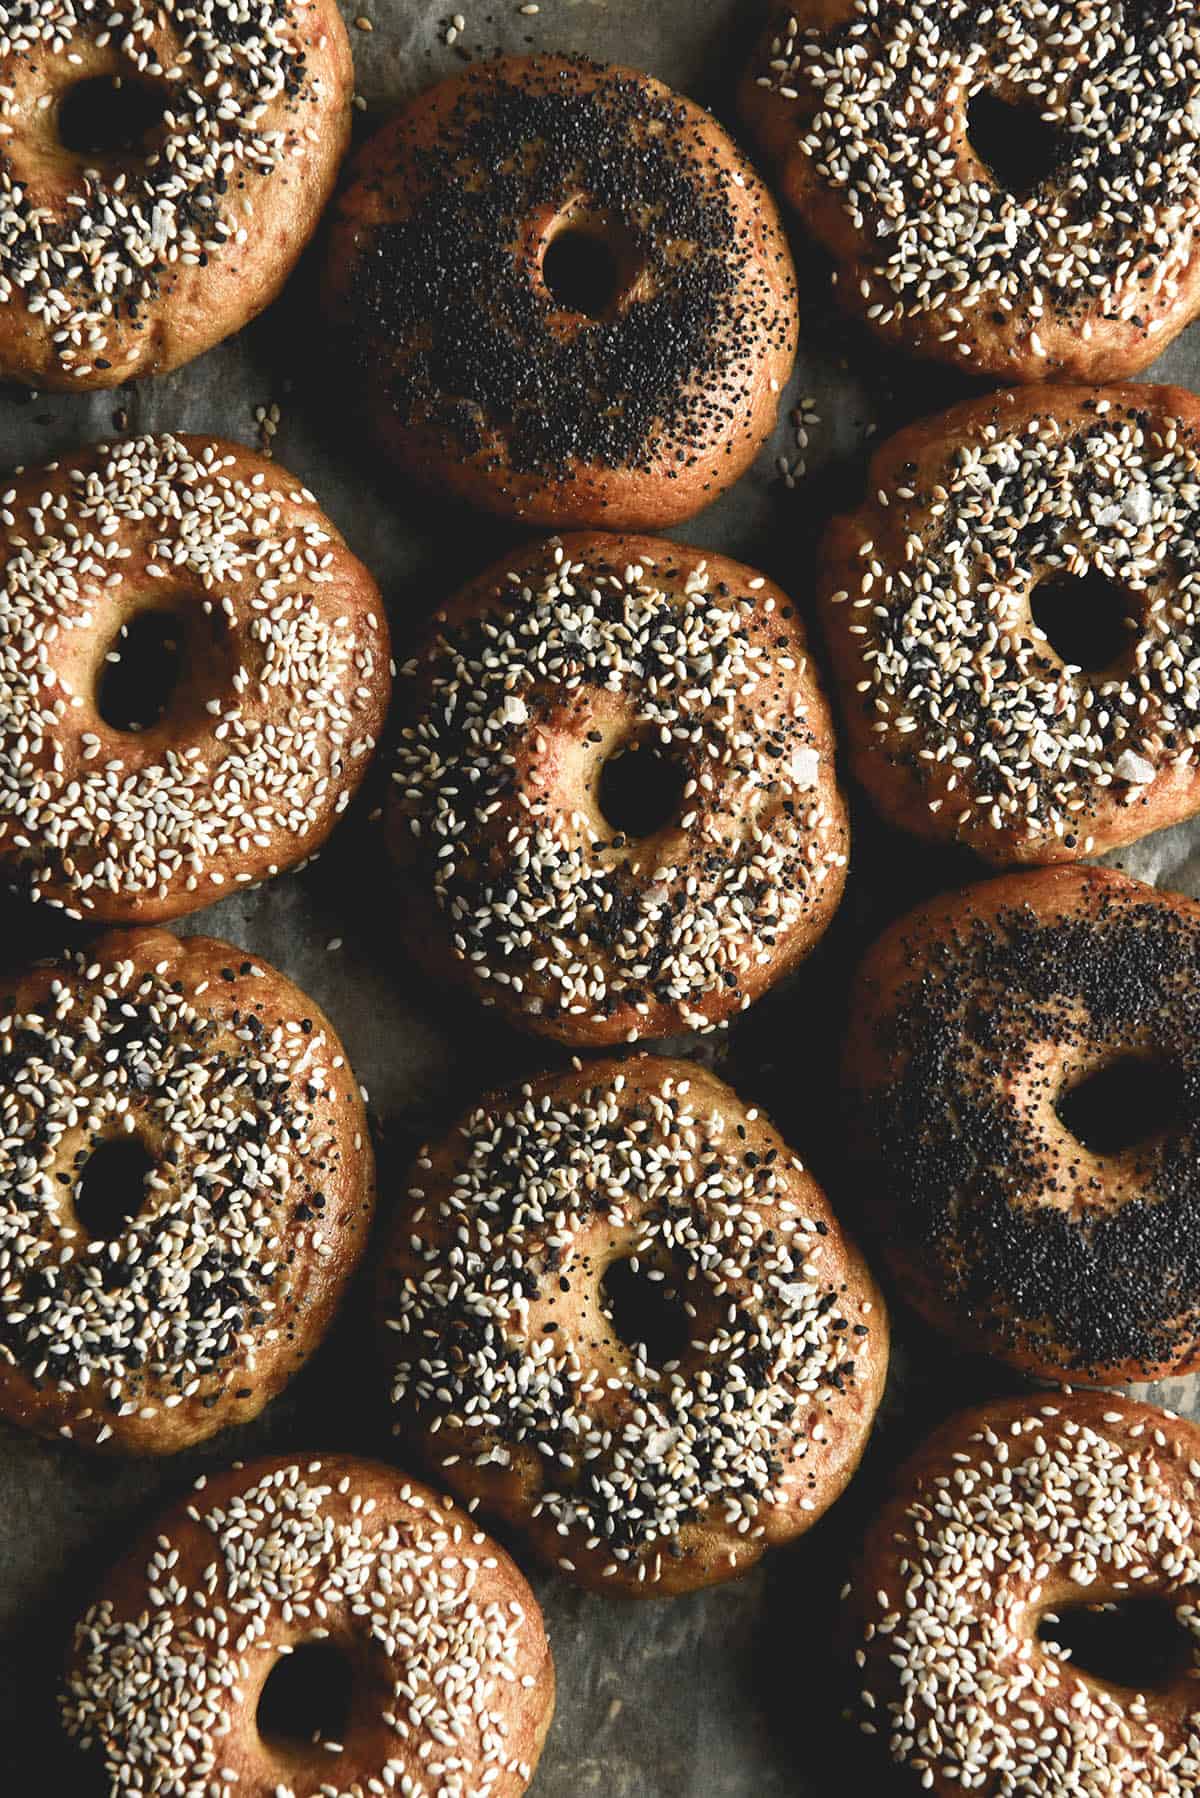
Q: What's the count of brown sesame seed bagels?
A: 3